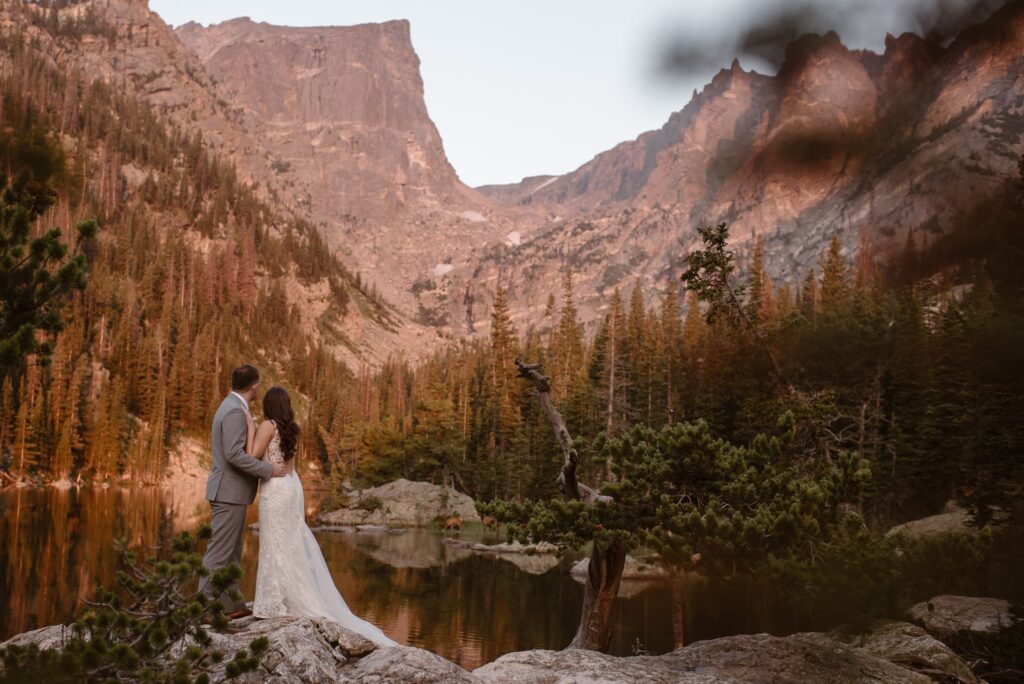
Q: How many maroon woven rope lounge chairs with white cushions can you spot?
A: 0